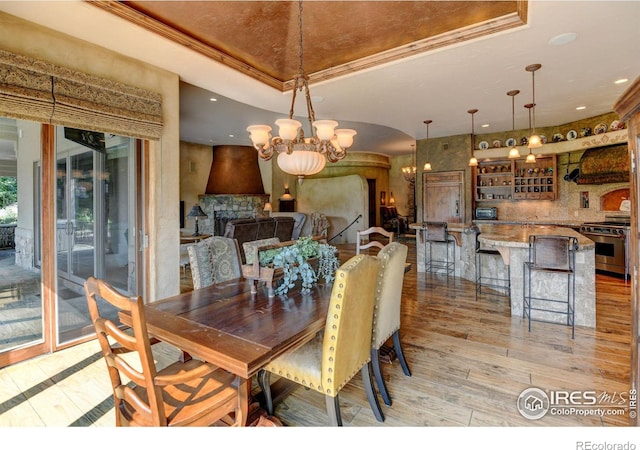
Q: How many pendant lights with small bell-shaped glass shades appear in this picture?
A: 5